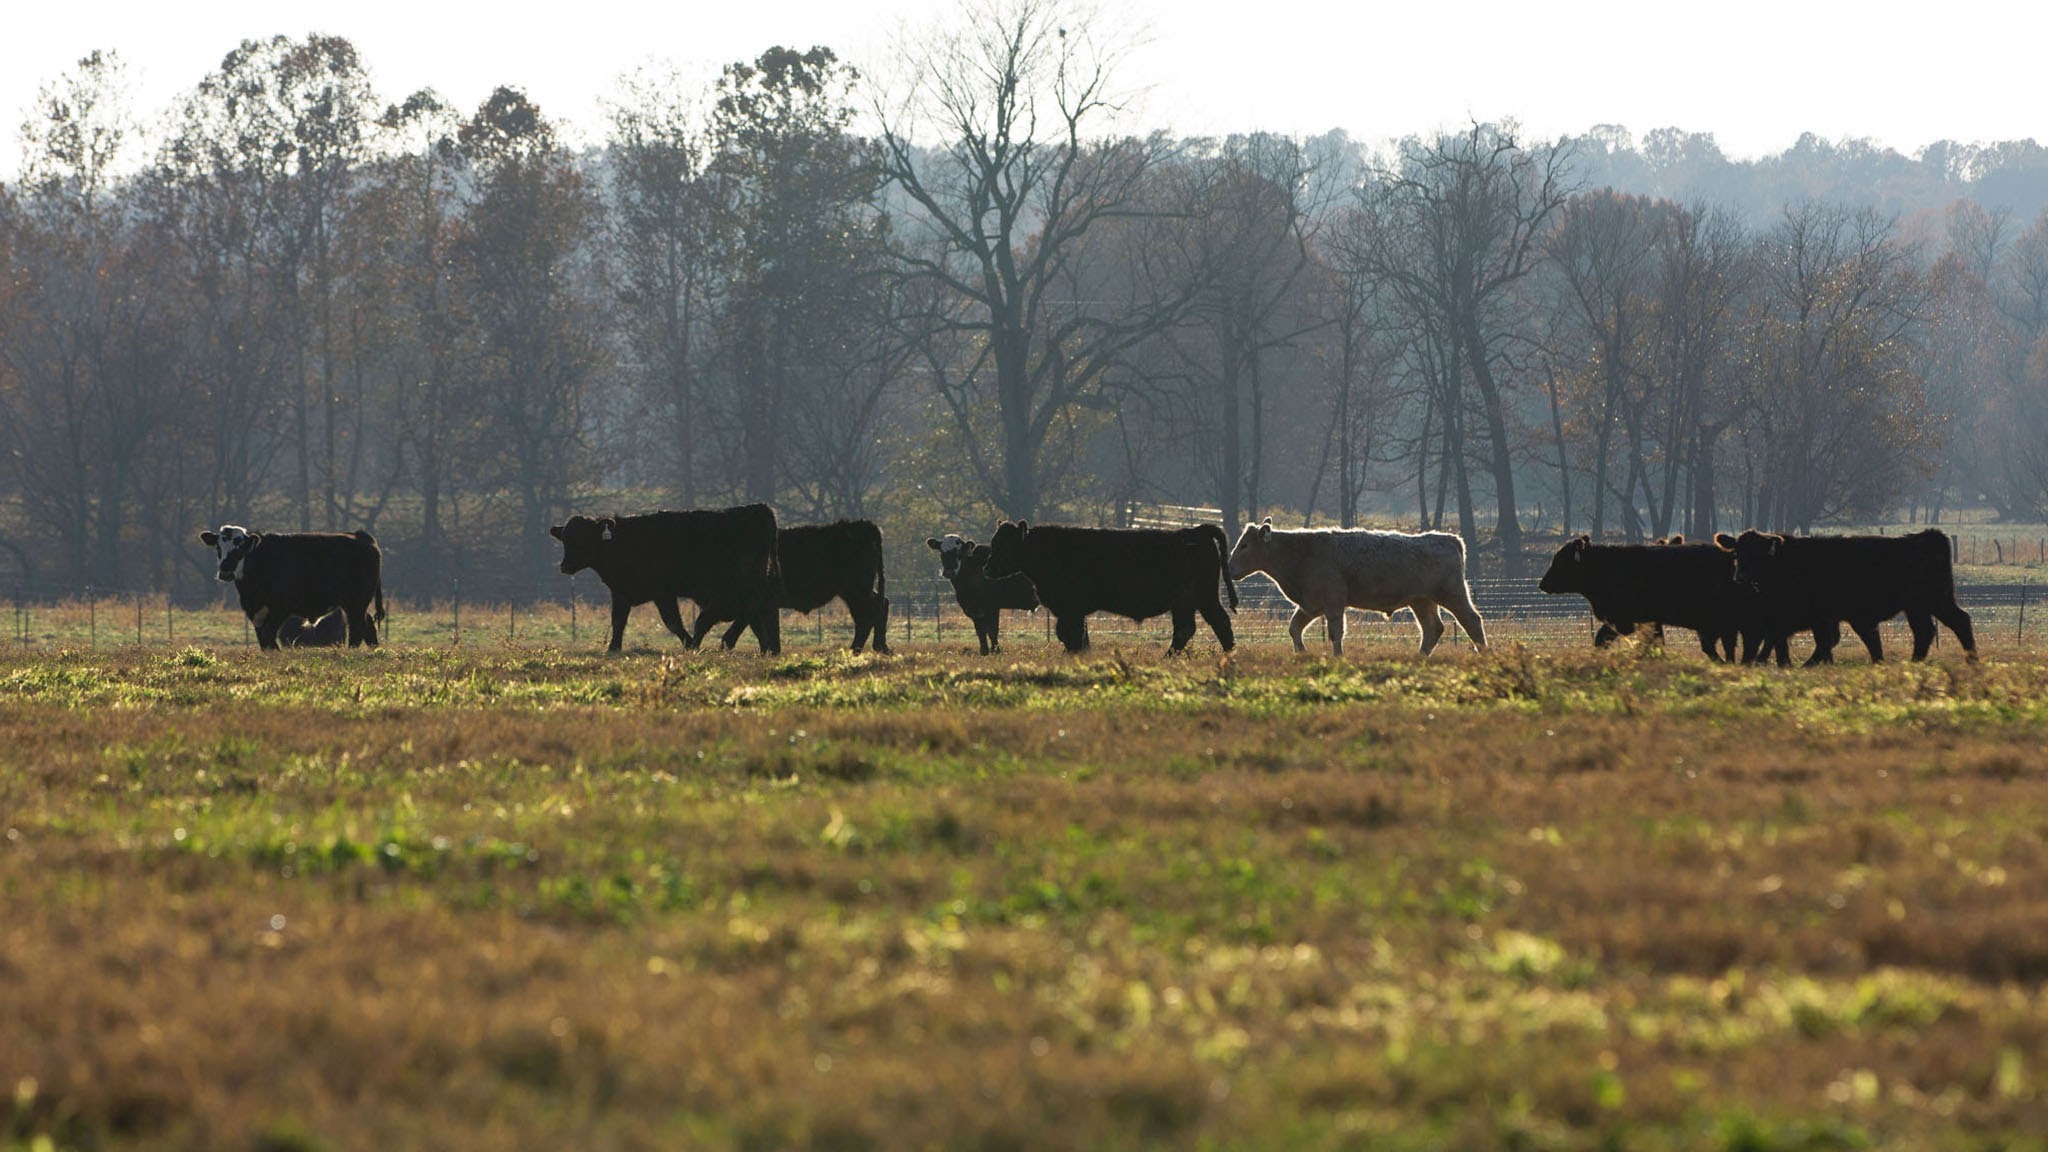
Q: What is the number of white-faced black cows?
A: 2